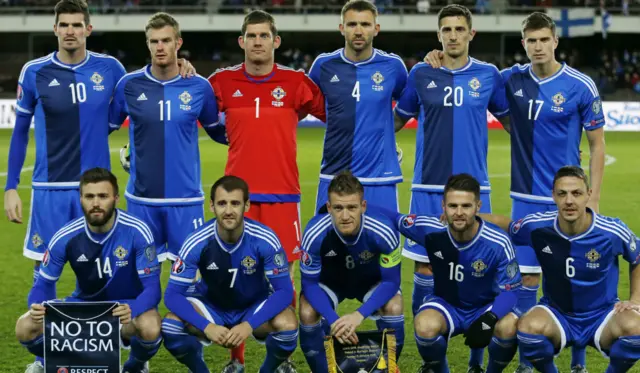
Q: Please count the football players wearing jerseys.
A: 11